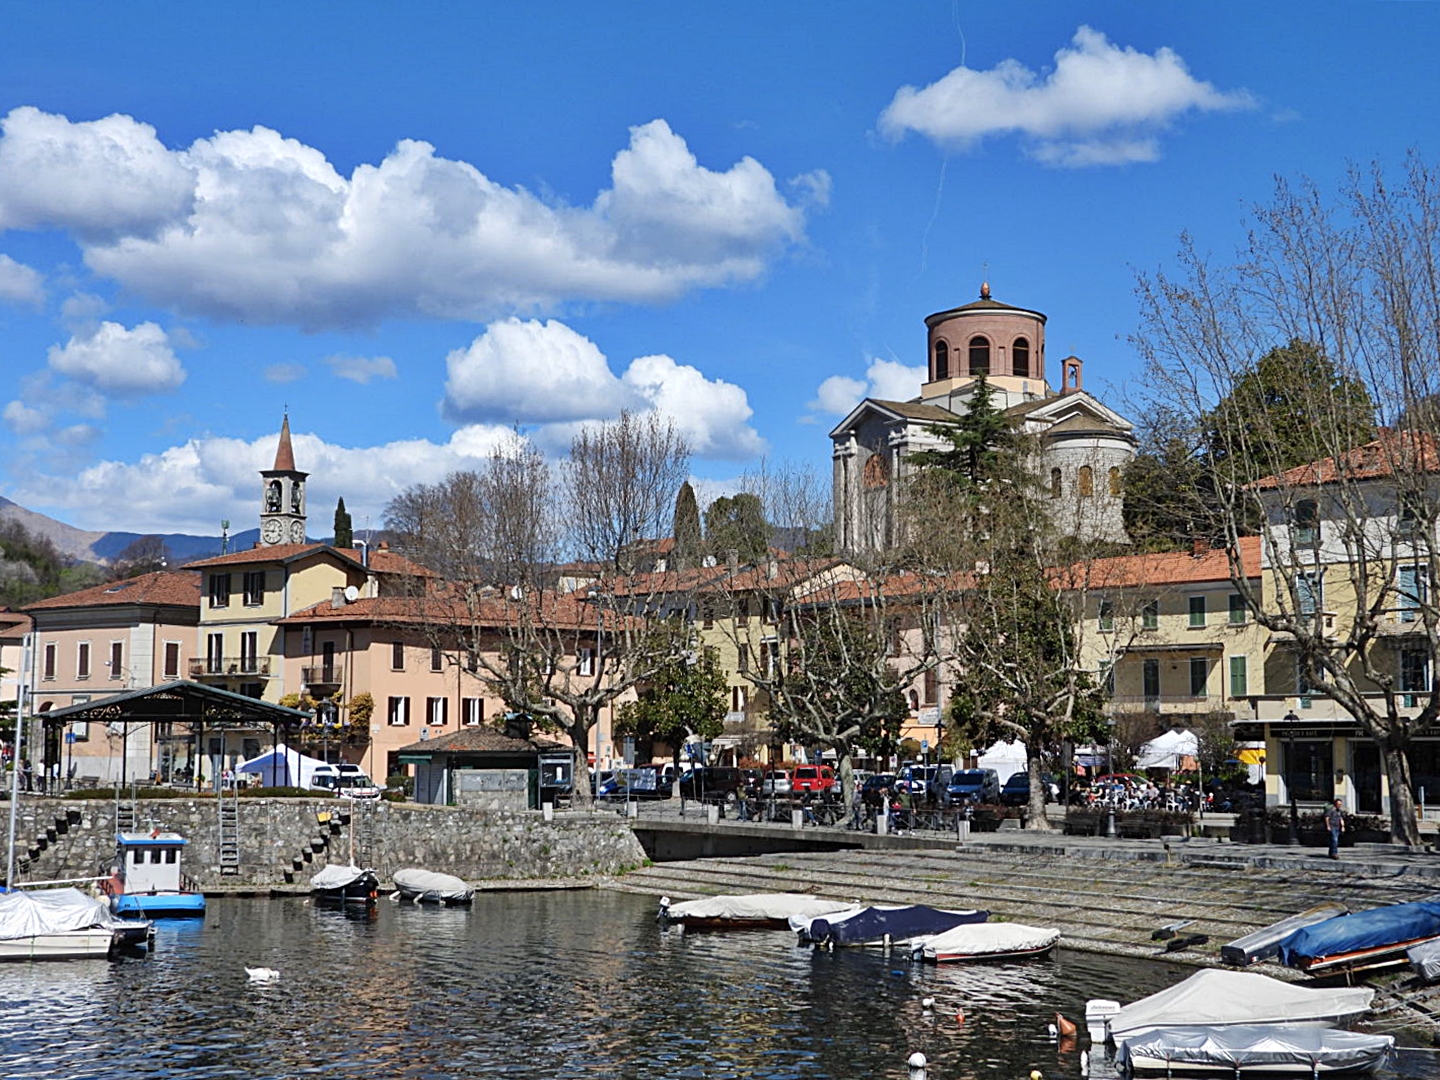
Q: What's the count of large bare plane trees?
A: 4